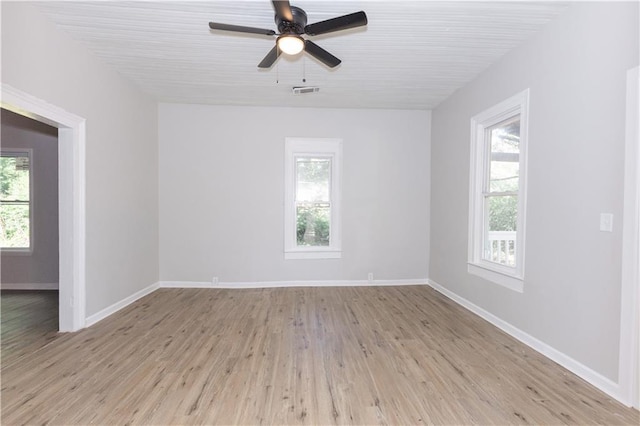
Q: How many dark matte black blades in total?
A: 5